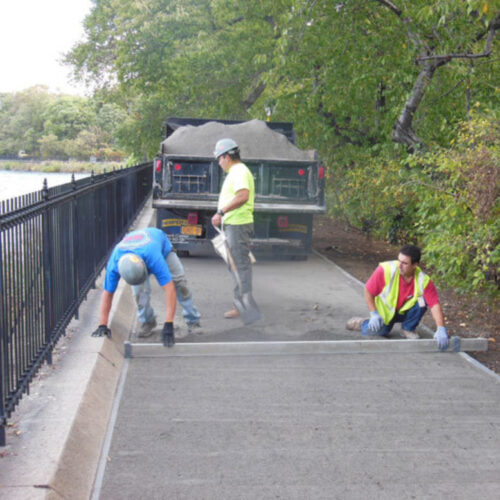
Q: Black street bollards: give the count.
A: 0